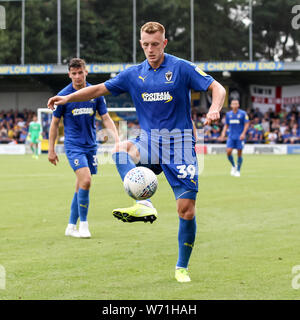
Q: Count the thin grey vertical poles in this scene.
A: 6